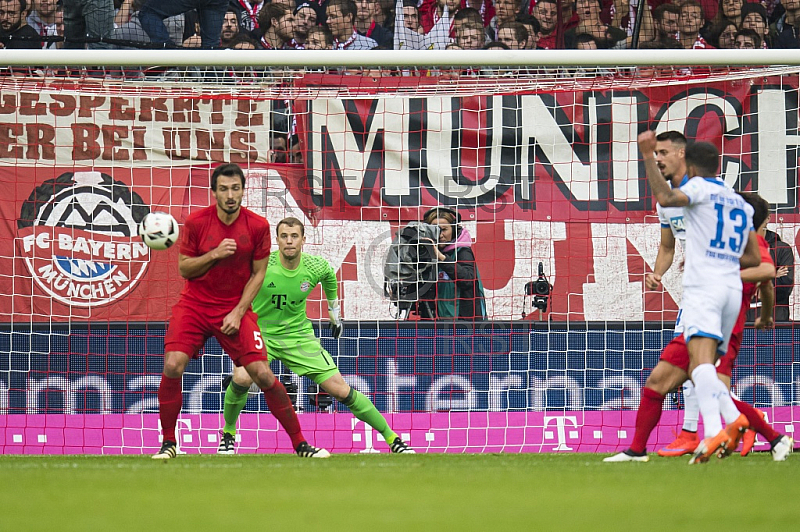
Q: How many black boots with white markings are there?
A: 4